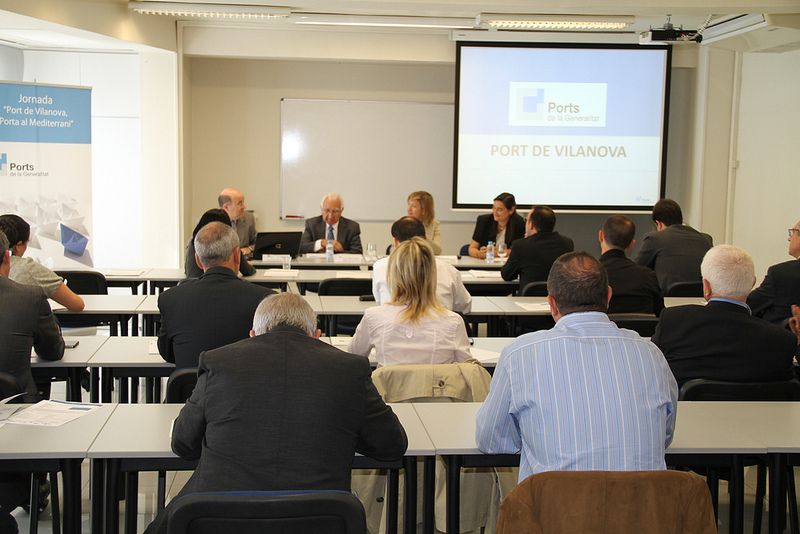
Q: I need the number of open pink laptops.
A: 0